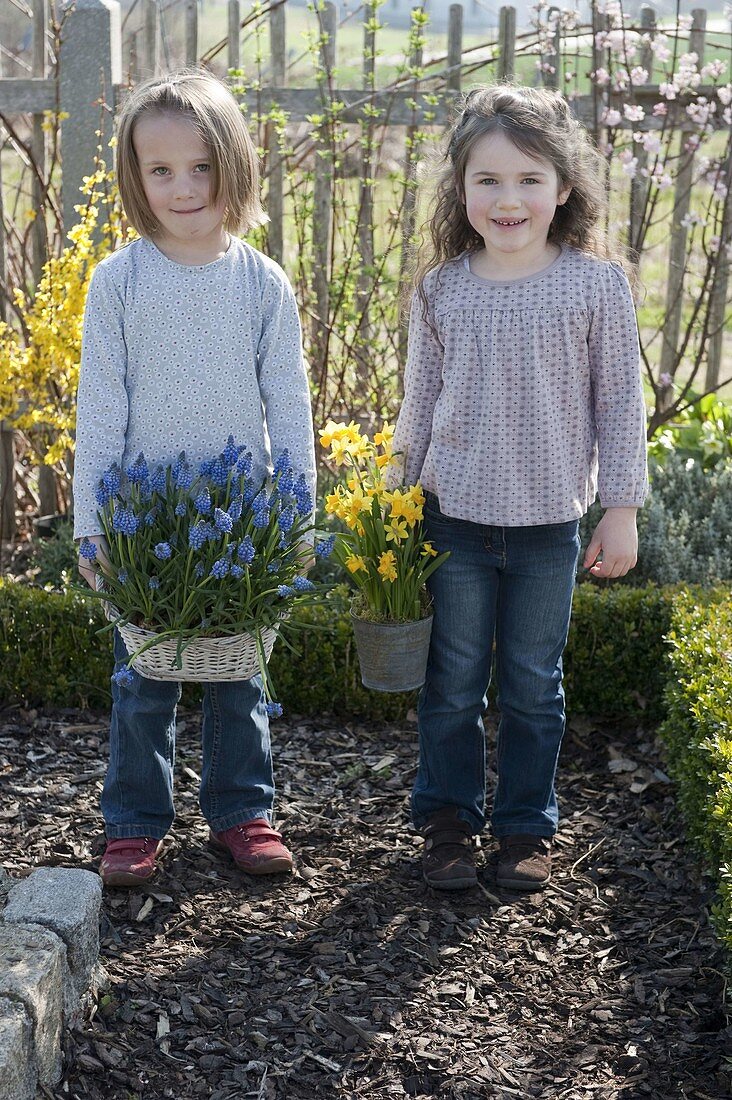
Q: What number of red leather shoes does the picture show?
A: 2